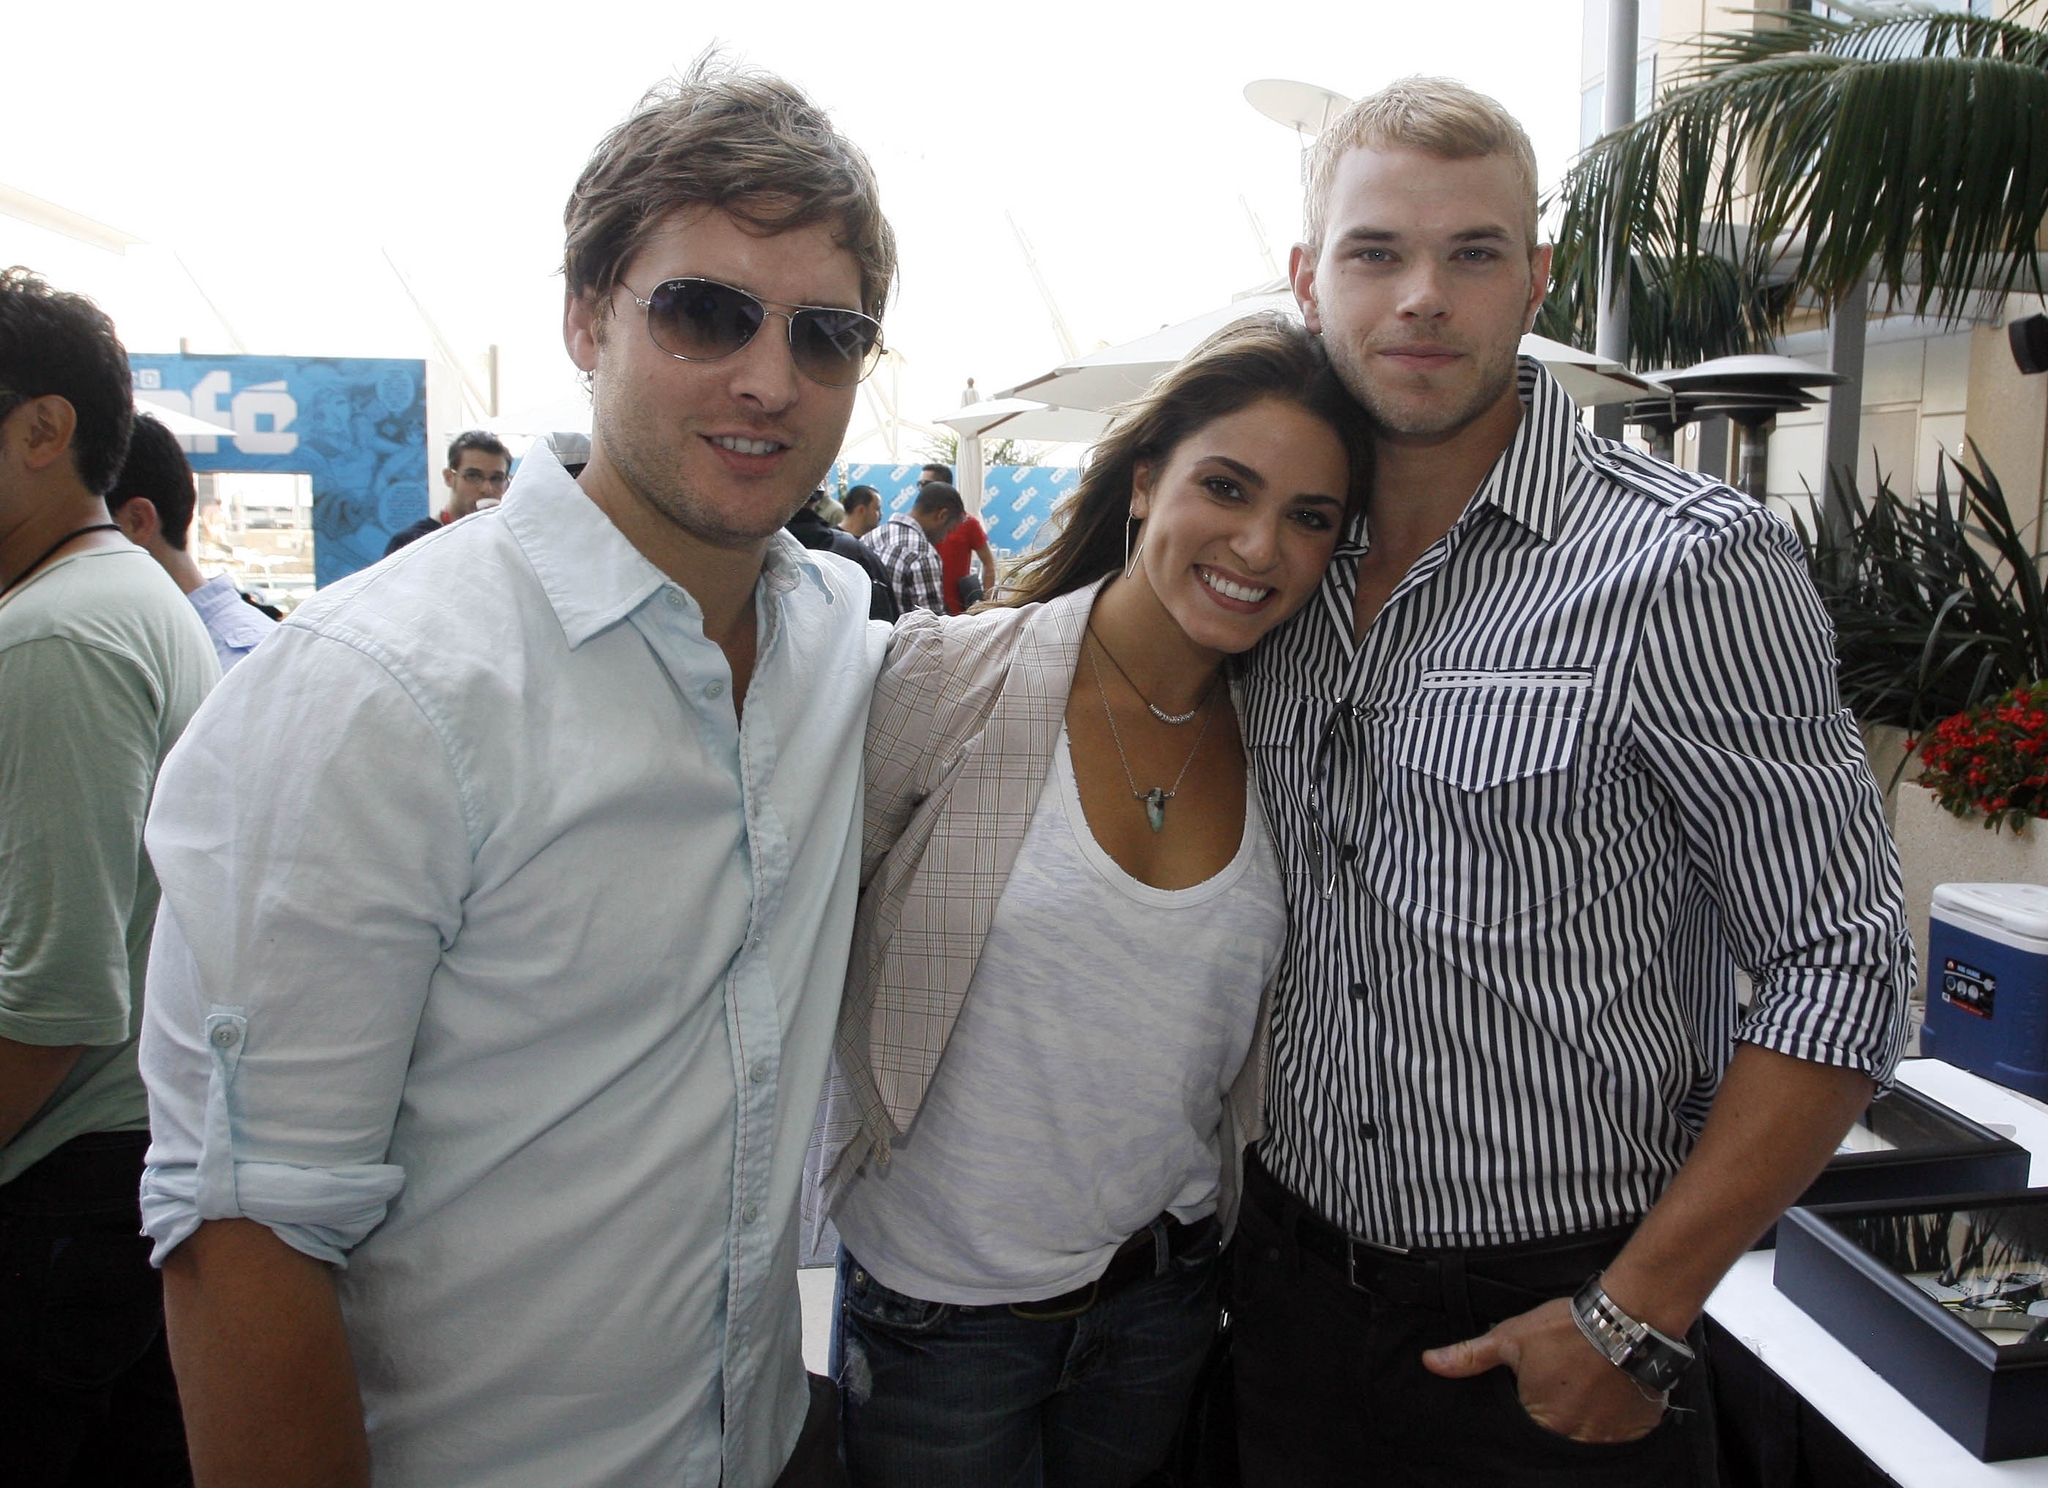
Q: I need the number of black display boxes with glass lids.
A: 2